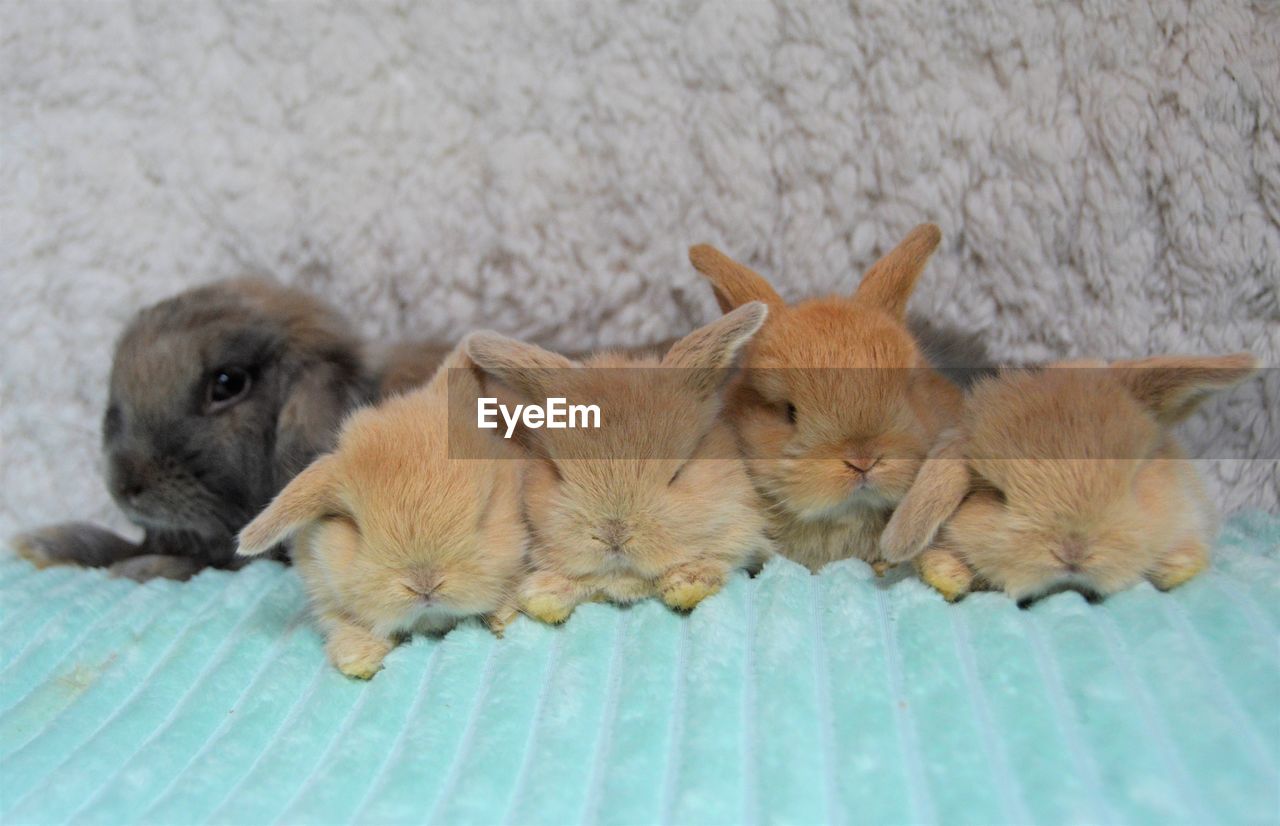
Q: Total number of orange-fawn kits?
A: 4